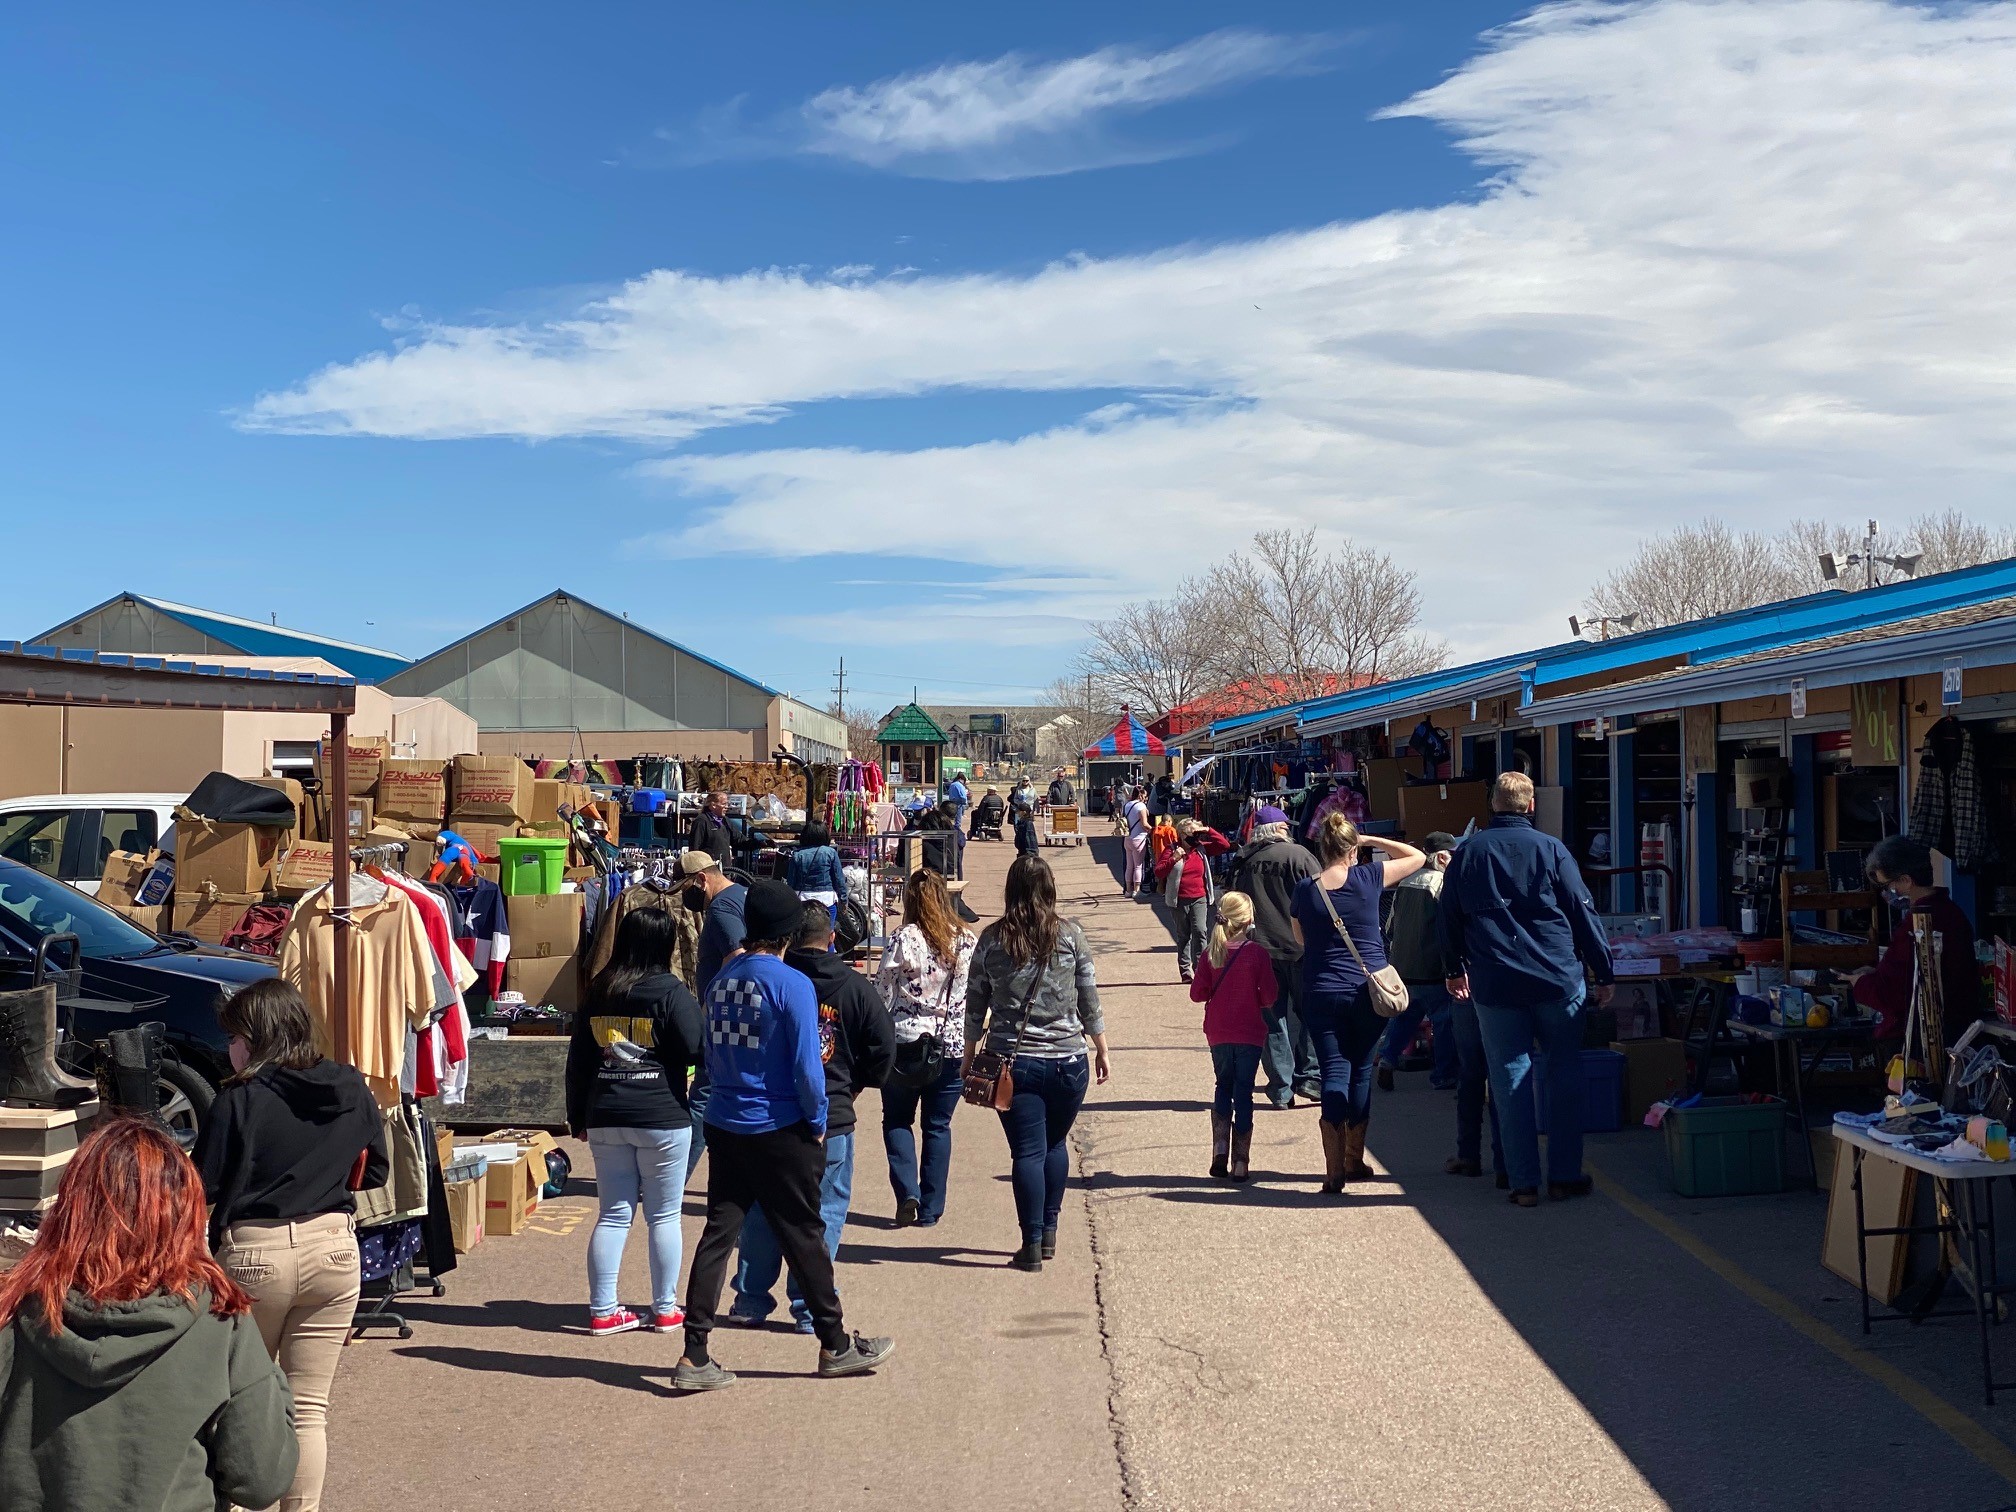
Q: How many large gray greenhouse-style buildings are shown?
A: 2